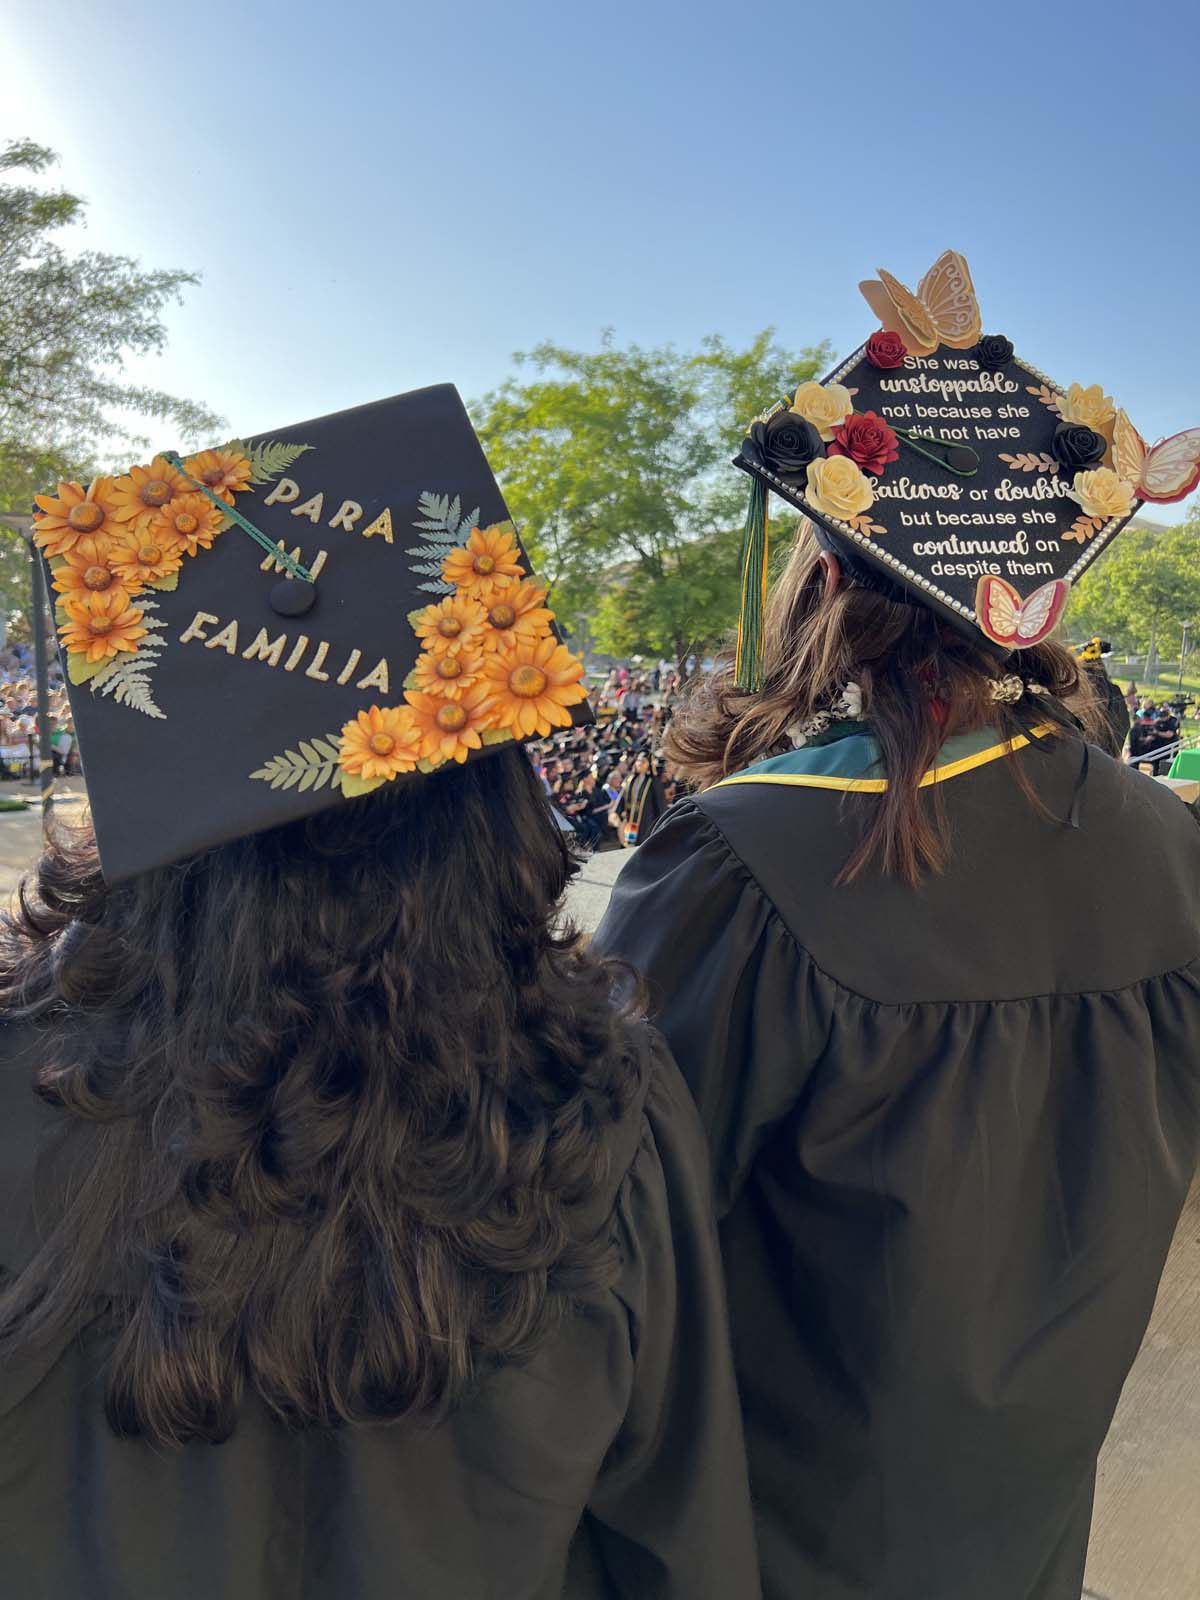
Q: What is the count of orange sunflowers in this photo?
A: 14